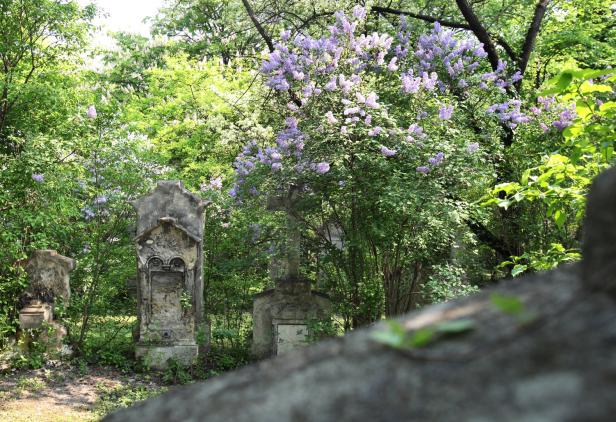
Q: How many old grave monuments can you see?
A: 3